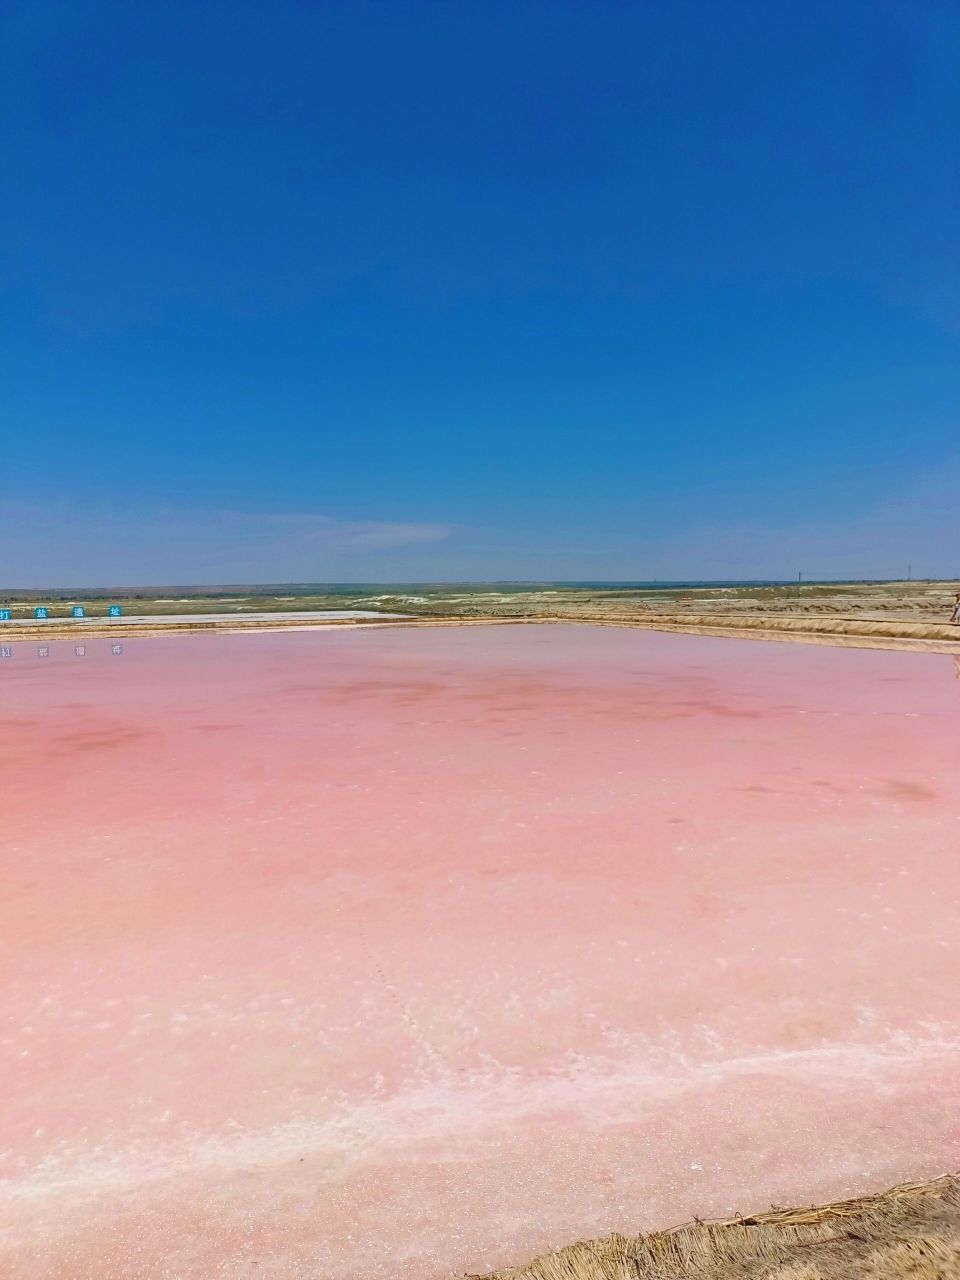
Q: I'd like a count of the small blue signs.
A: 4